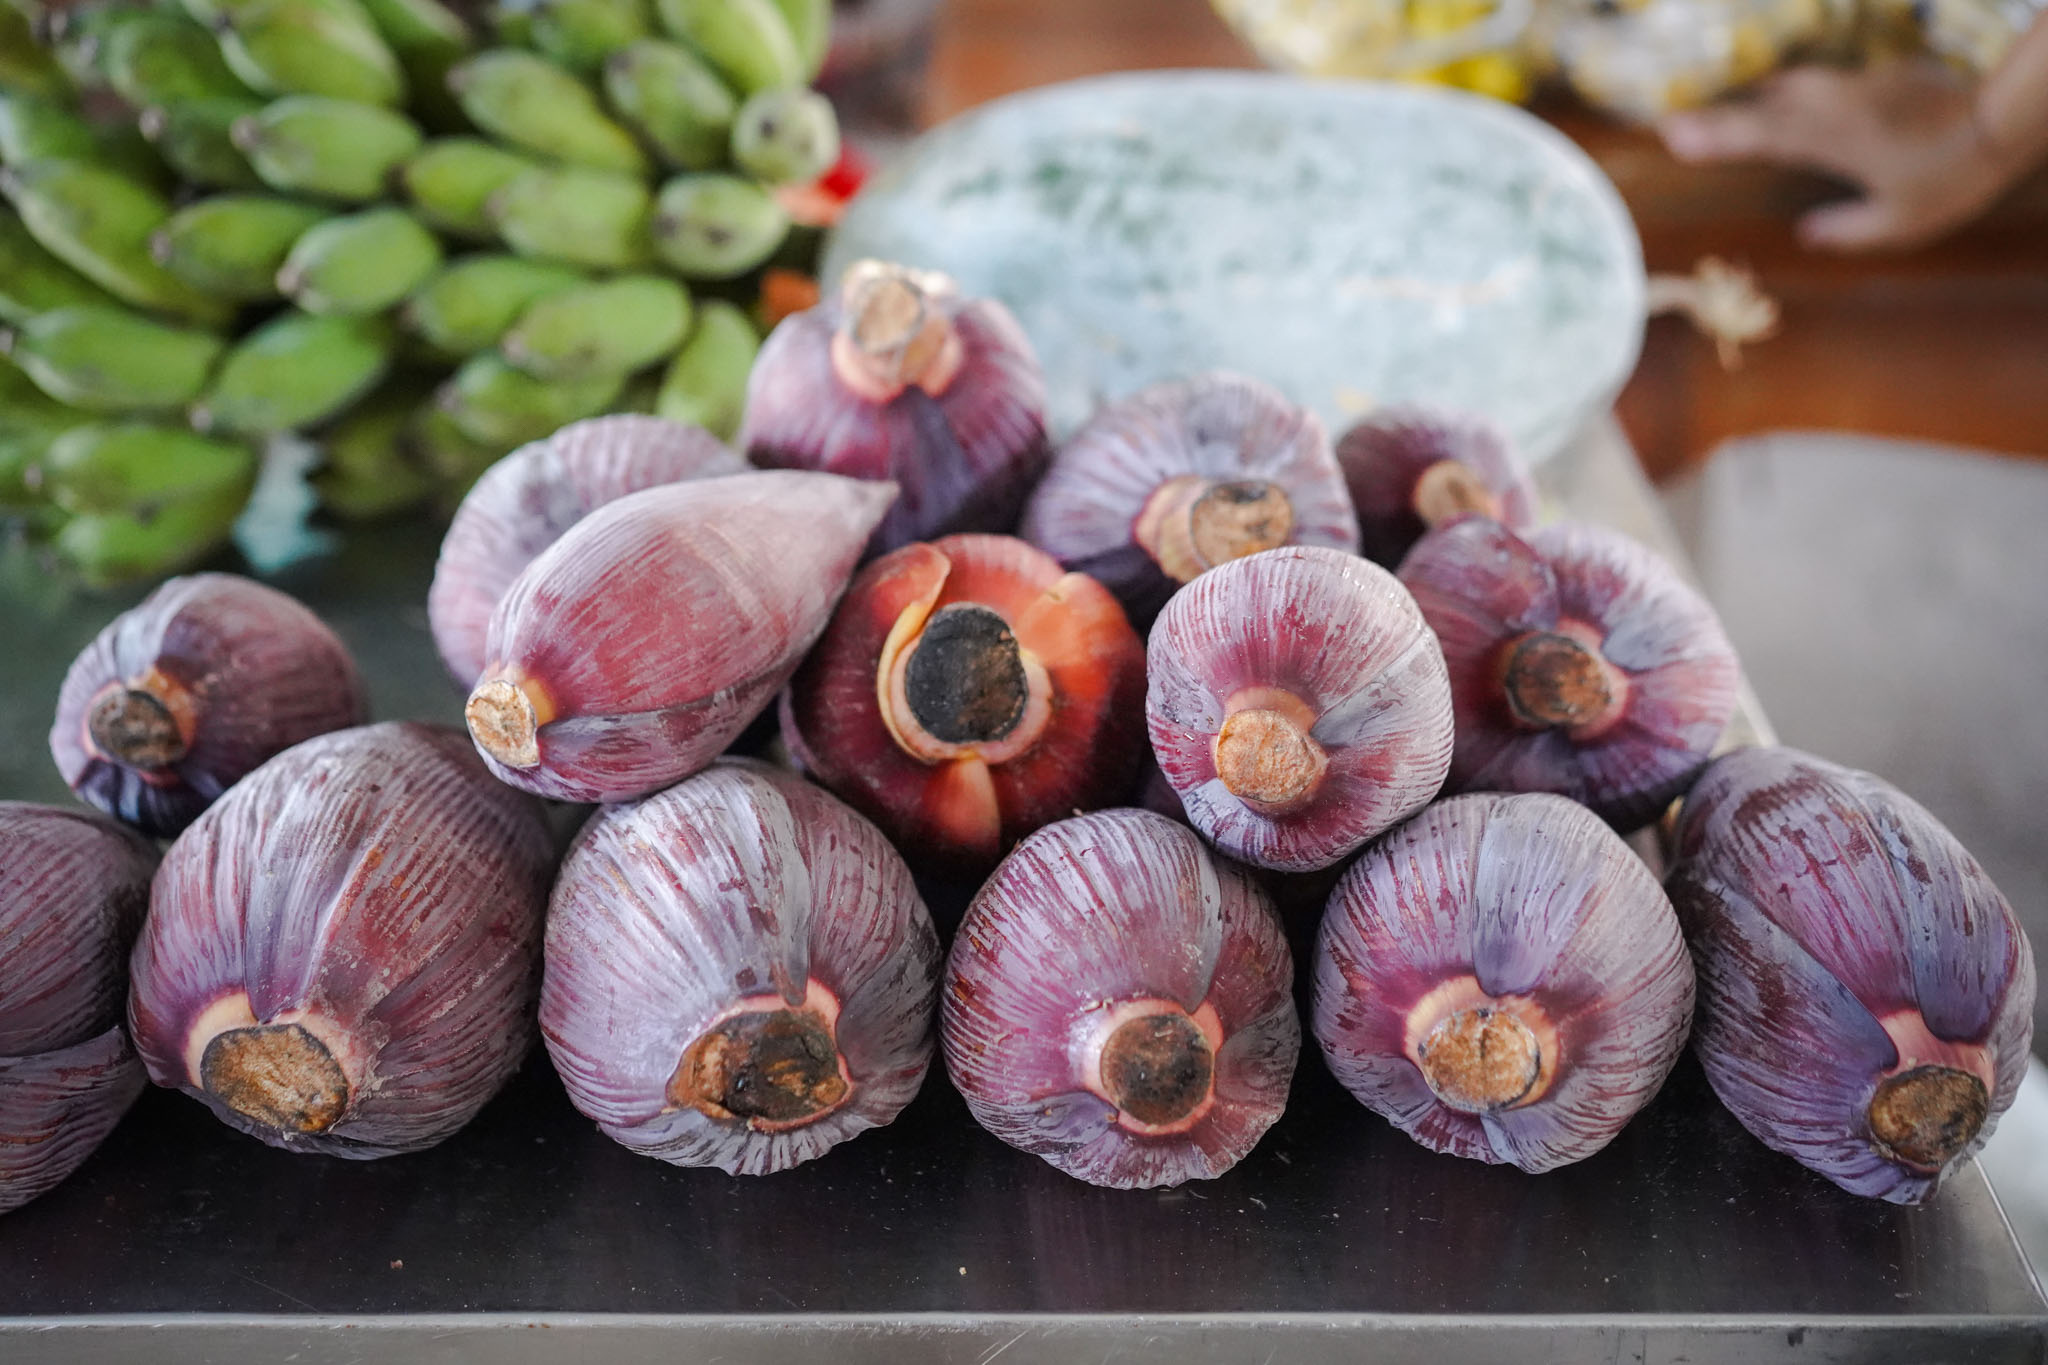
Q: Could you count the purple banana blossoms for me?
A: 15